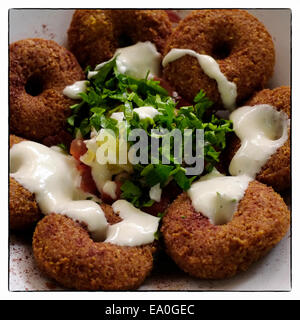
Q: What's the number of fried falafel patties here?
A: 7